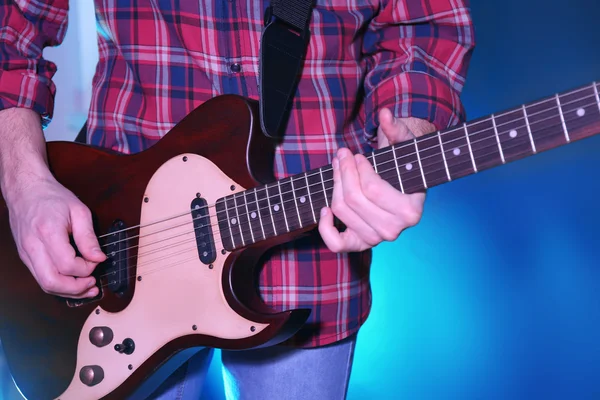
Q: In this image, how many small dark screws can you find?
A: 11